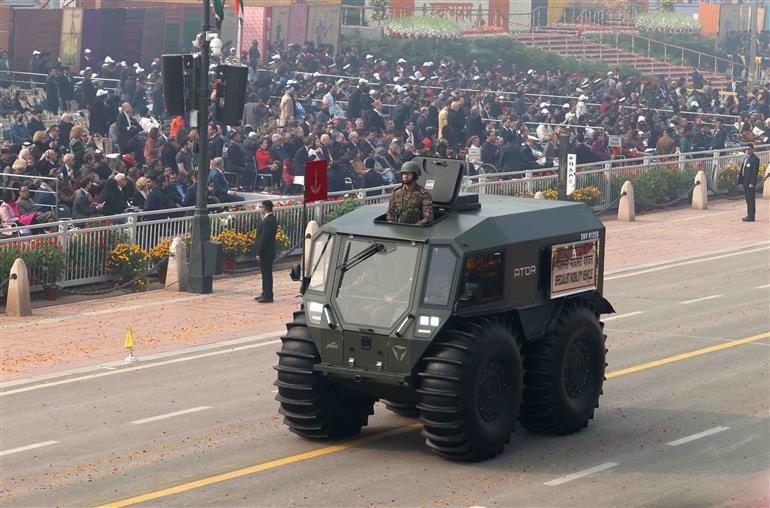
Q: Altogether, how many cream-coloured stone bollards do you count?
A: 7